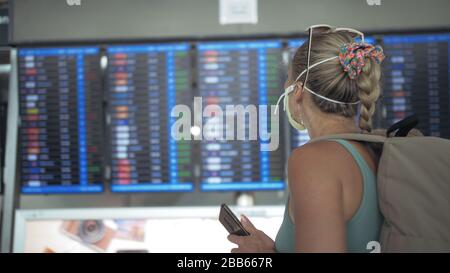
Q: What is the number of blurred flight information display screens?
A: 5